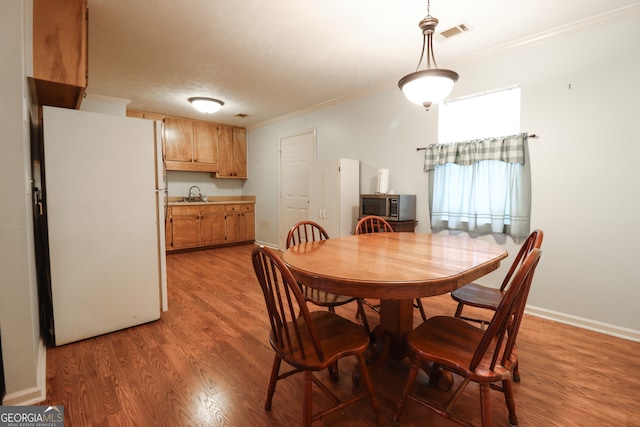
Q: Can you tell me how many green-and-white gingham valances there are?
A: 1